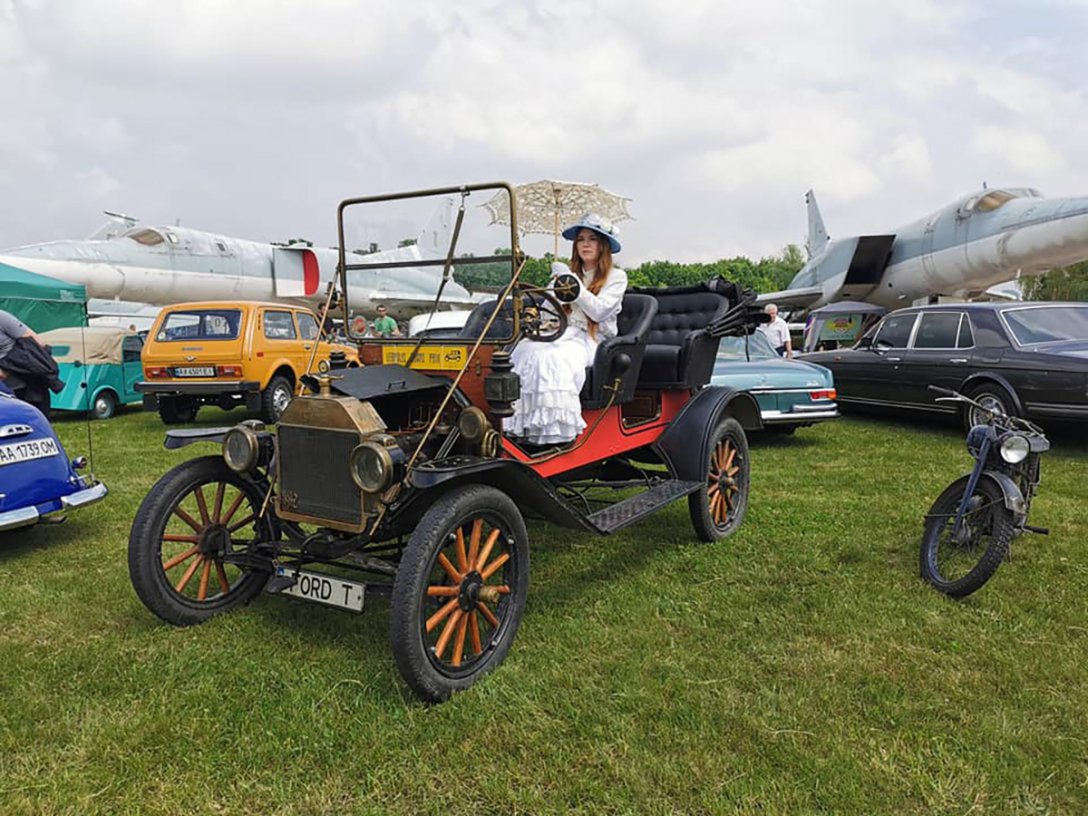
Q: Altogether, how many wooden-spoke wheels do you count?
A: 3